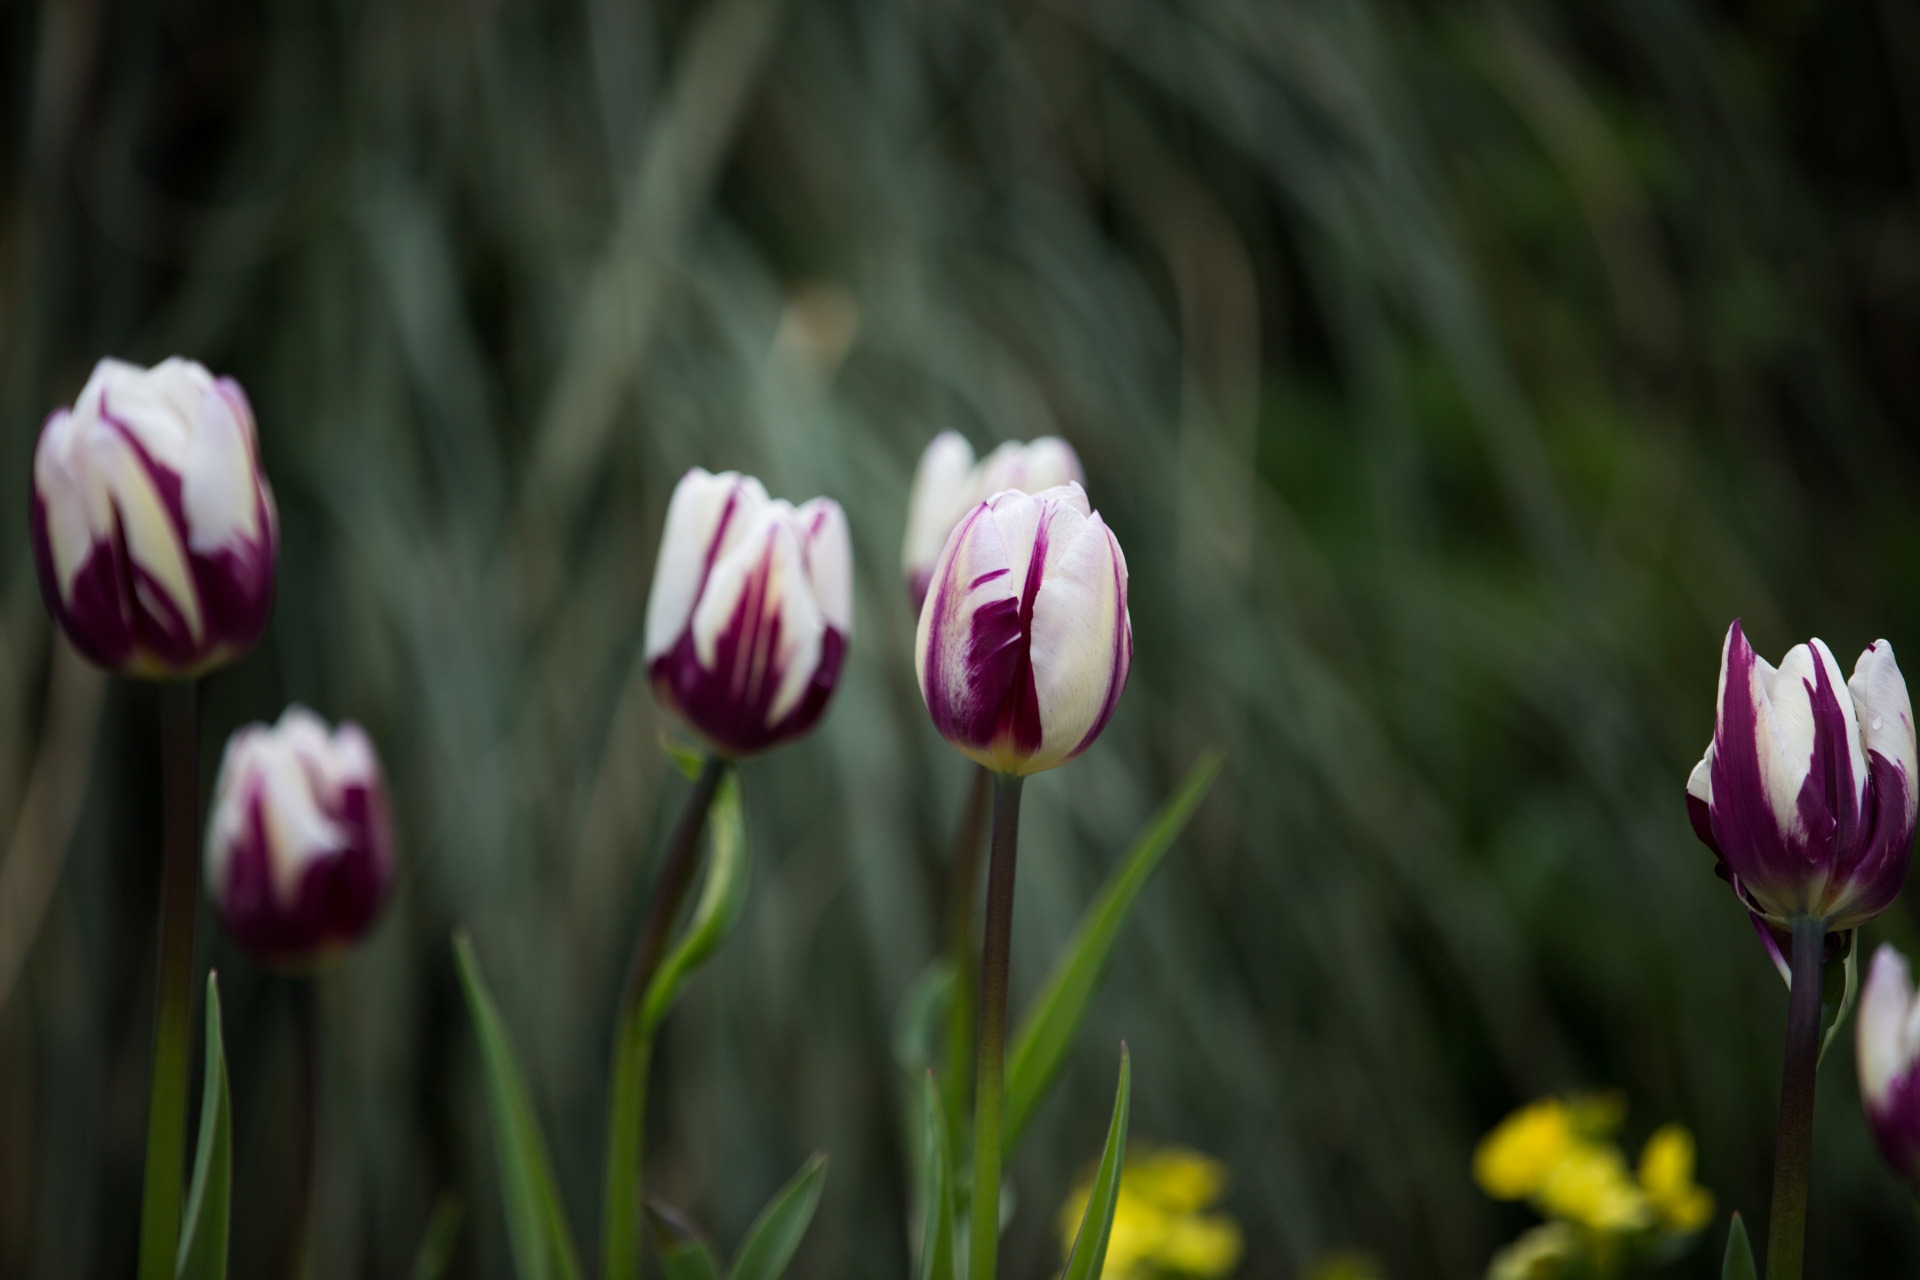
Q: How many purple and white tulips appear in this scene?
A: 7